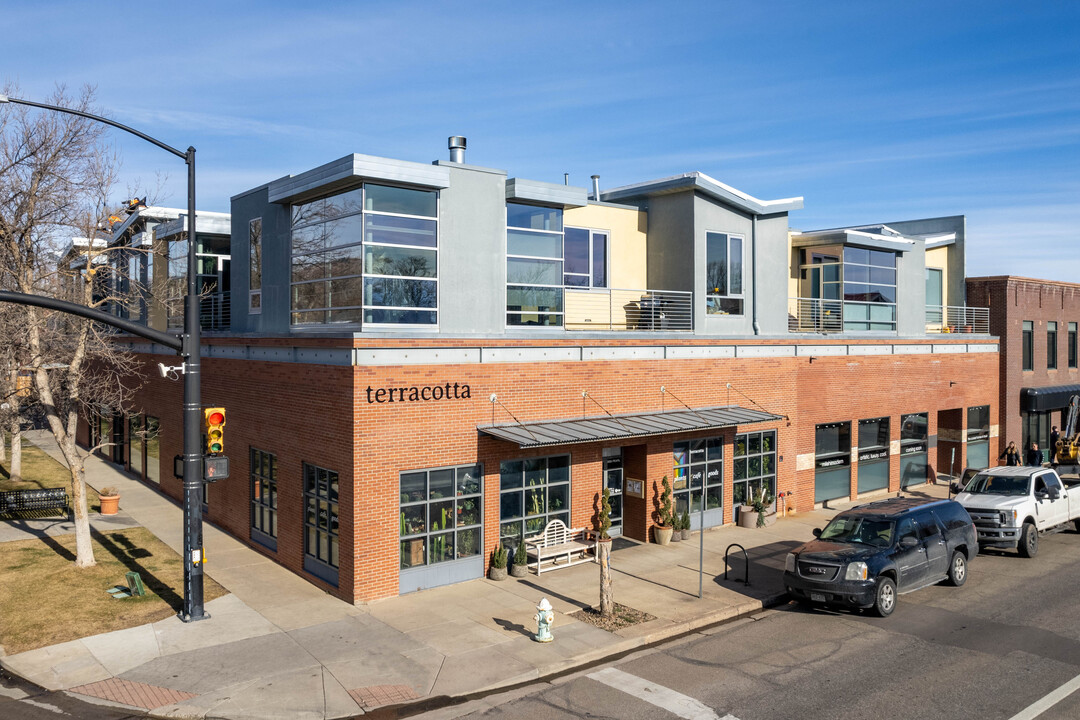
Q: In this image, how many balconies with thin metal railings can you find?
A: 4